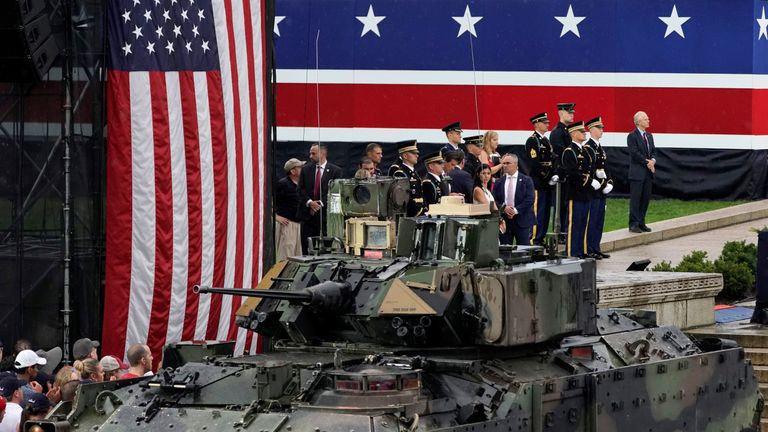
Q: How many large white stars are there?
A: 6